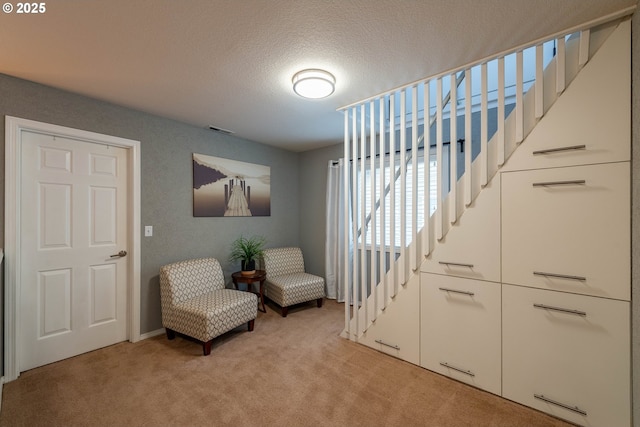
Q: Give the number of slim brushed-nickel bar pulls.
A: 9